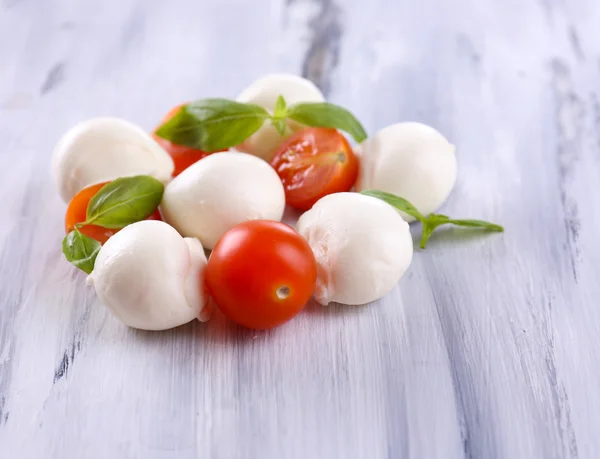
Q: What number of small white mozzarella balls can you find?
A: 6